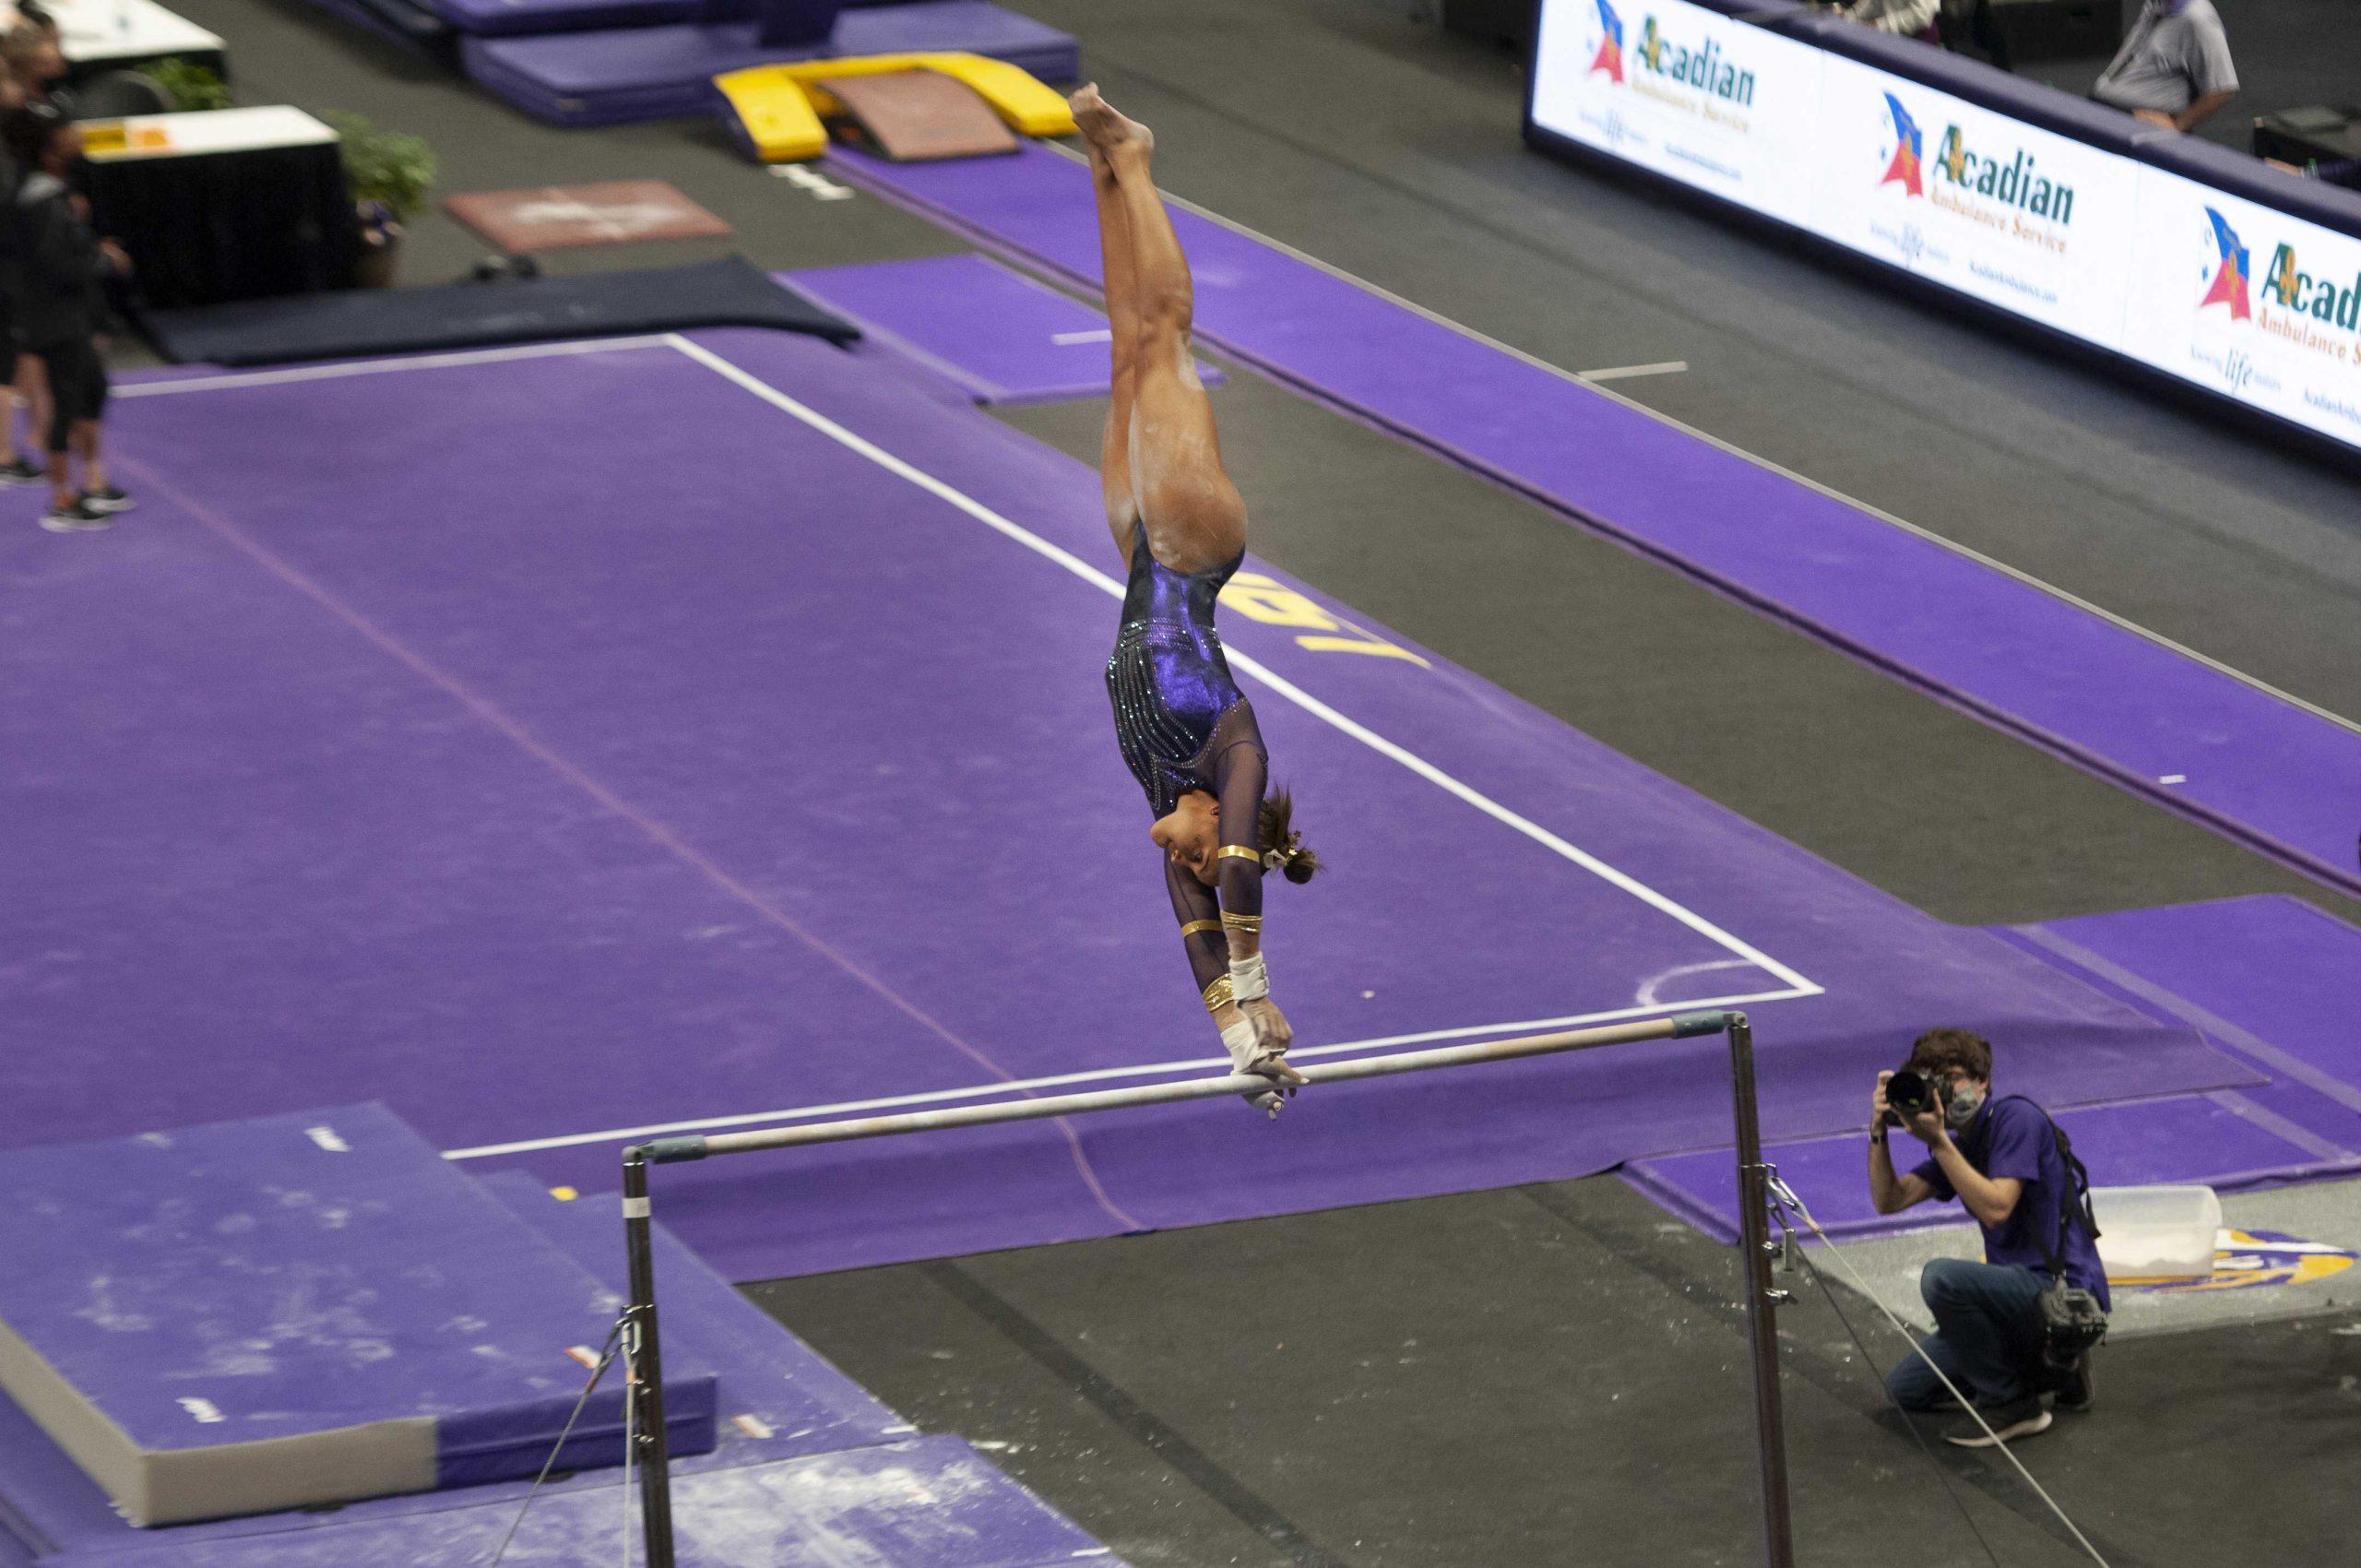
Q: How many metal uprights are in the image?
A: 2